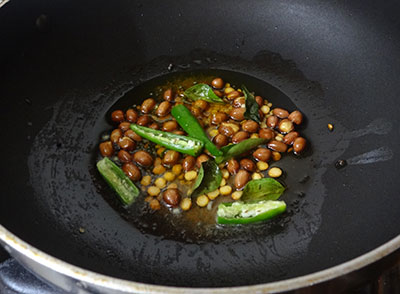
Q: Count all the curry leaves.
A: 5